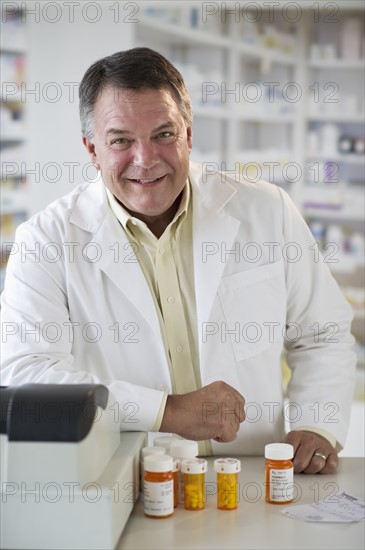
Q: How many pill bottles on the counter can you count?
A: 8